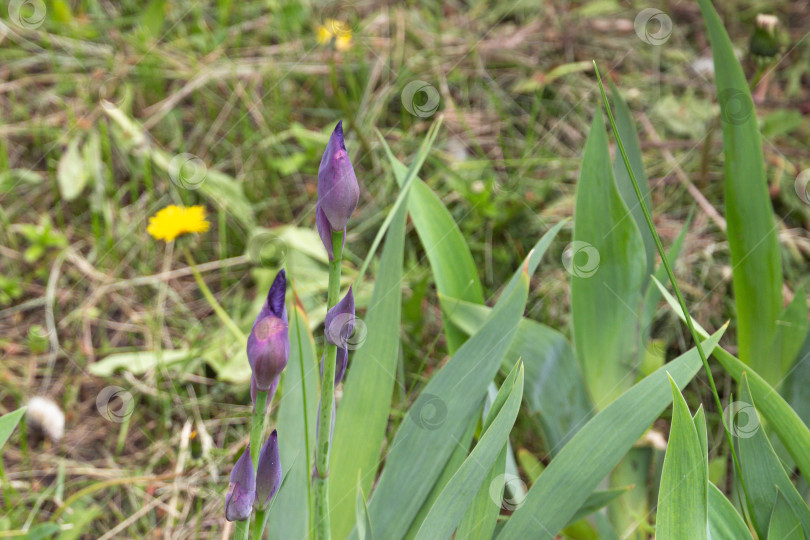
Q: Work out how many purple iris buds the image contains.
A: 5